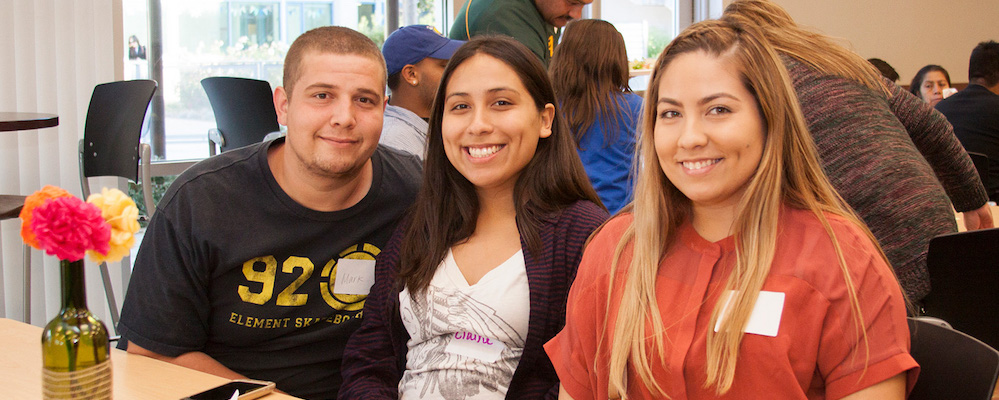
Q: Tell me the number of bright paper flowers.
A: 3